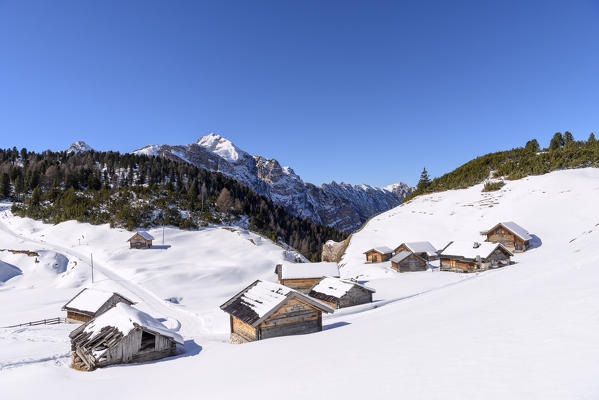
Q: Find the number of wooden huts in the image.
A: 11